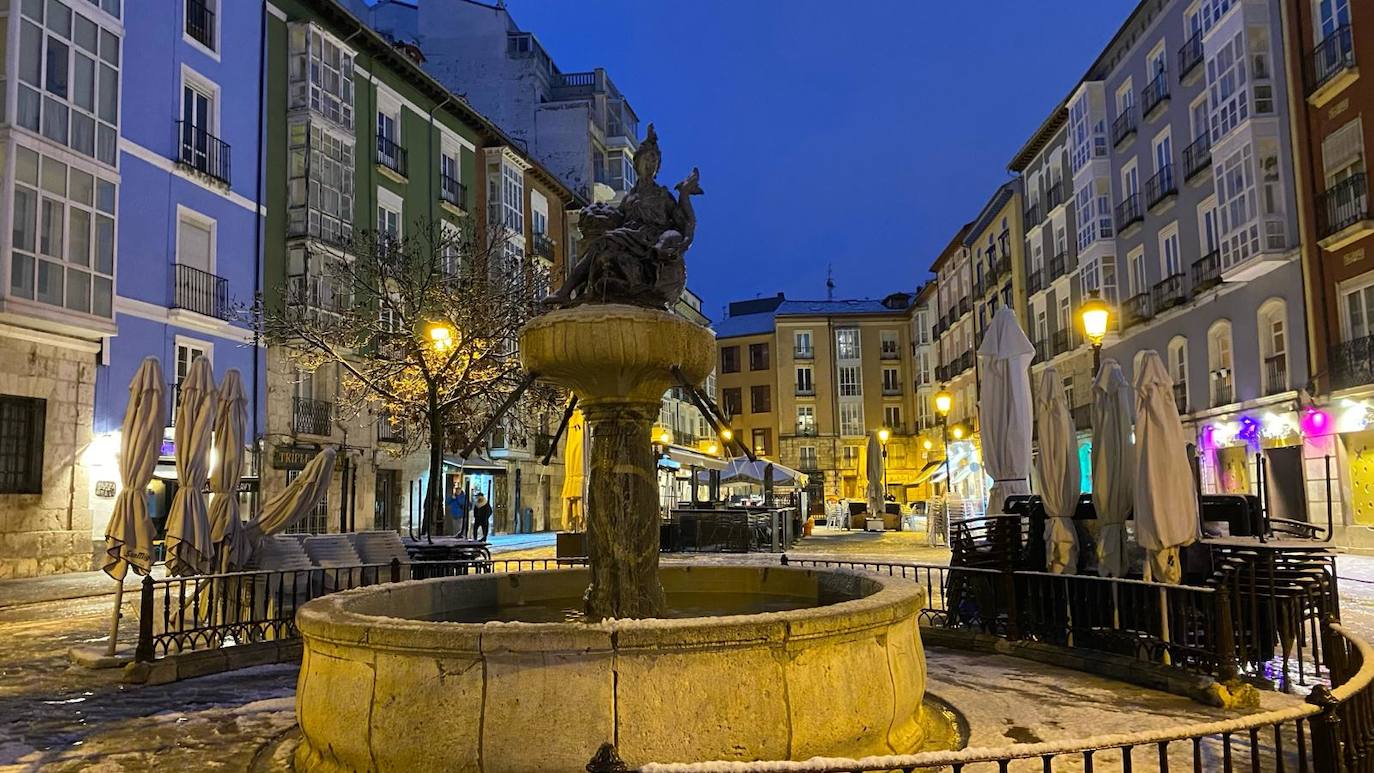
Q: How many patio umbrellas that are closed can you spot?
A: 10